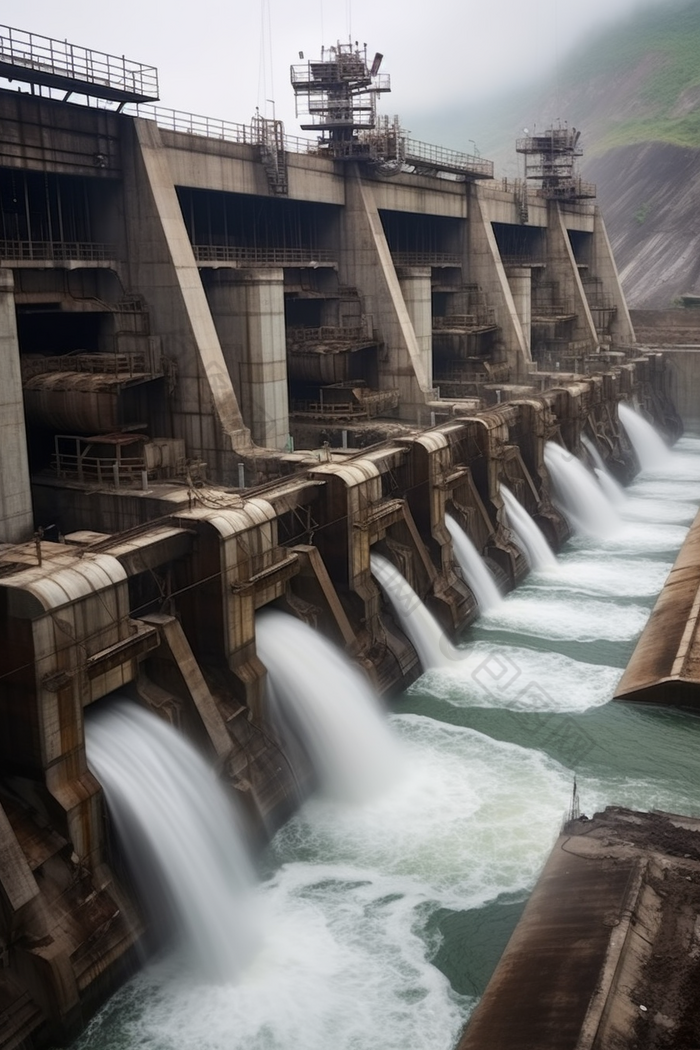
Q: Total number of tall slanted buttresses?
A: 5